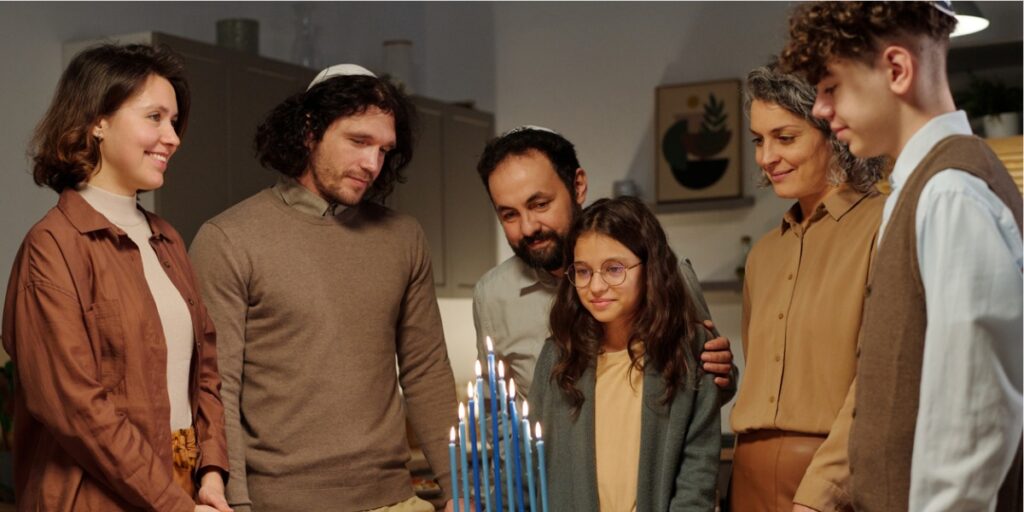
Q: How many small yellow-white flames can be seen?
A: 9